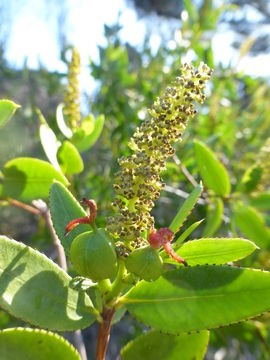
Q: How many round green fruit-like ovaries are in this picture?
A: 2